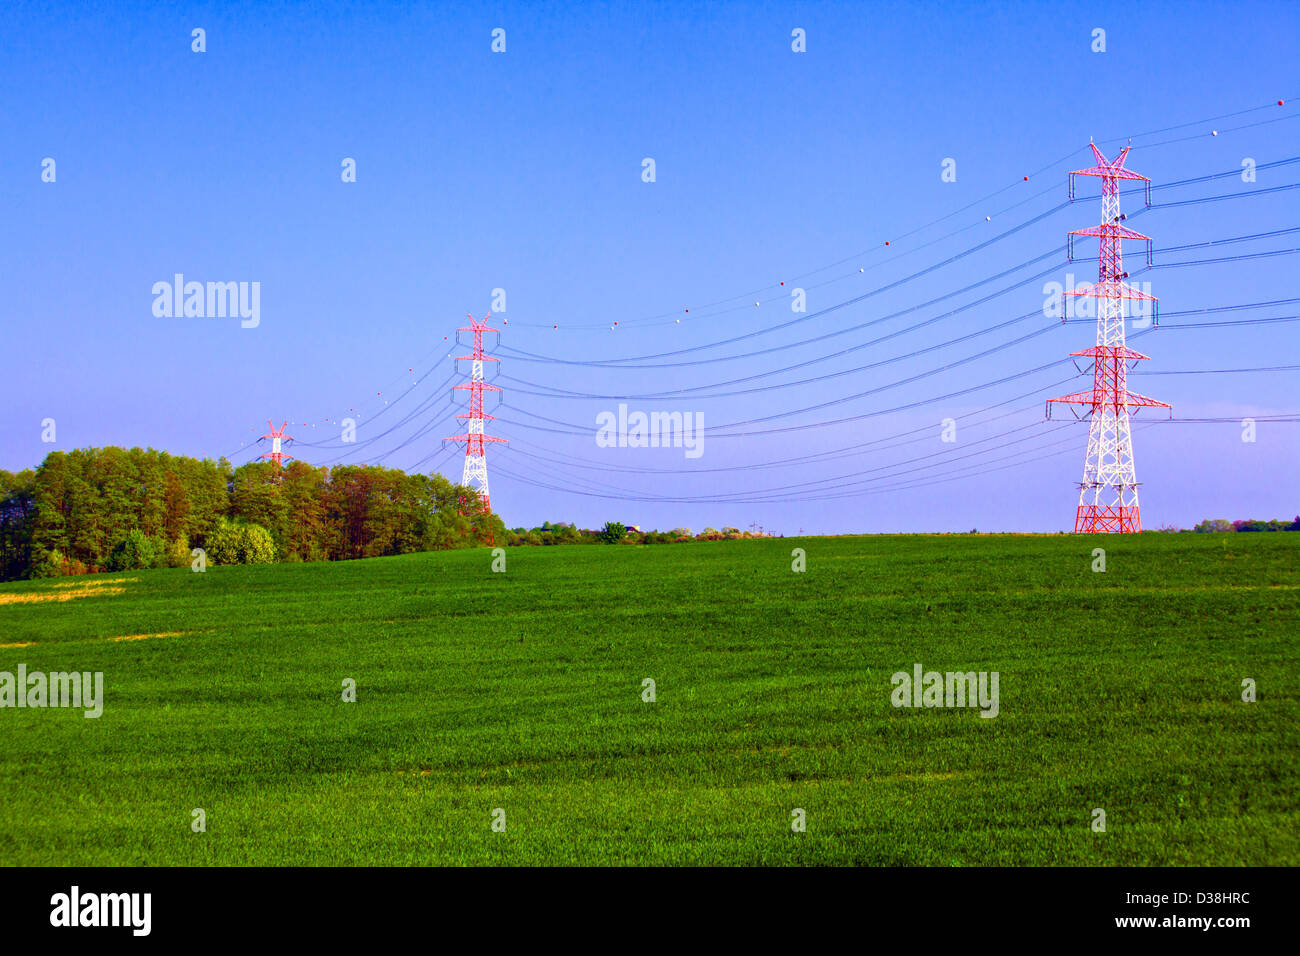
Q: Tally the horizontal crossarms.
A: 12